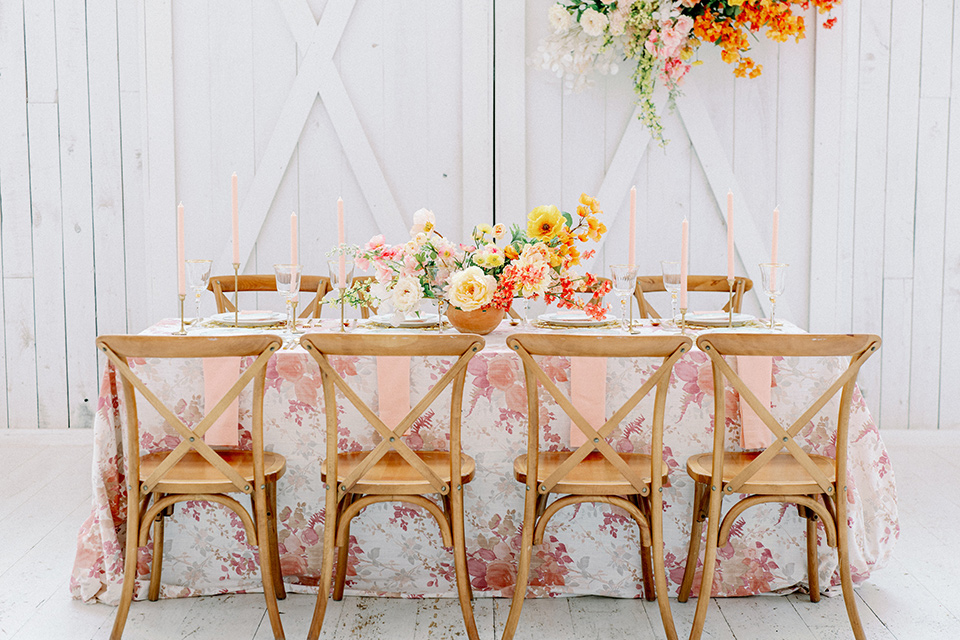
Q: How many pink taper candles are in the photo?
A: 8